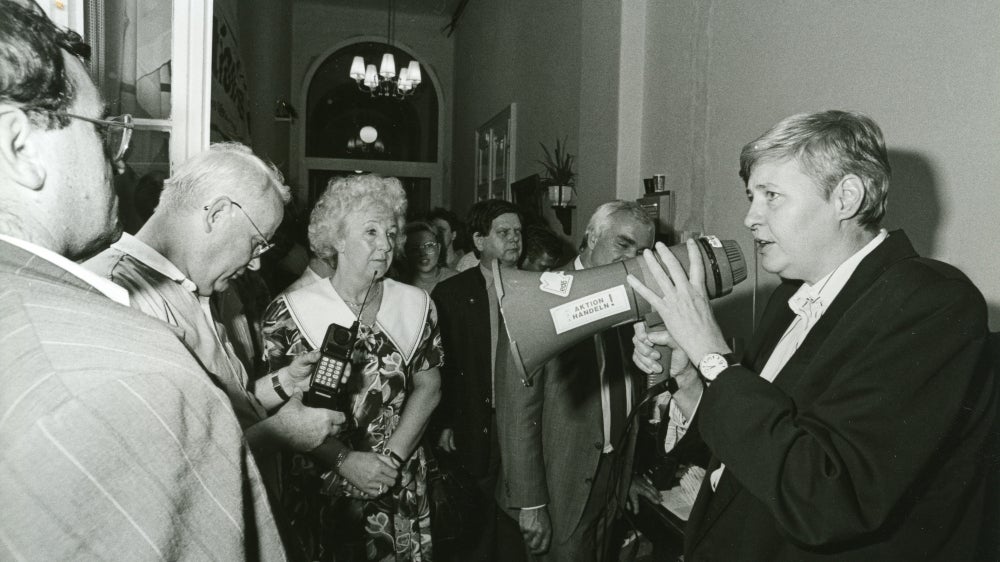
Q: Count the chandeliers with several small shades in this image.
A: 1